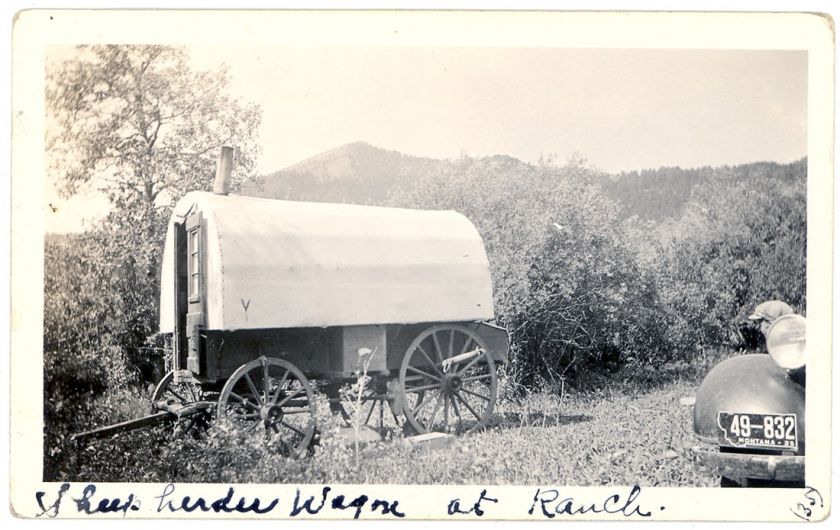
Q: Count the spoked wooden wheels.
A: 4